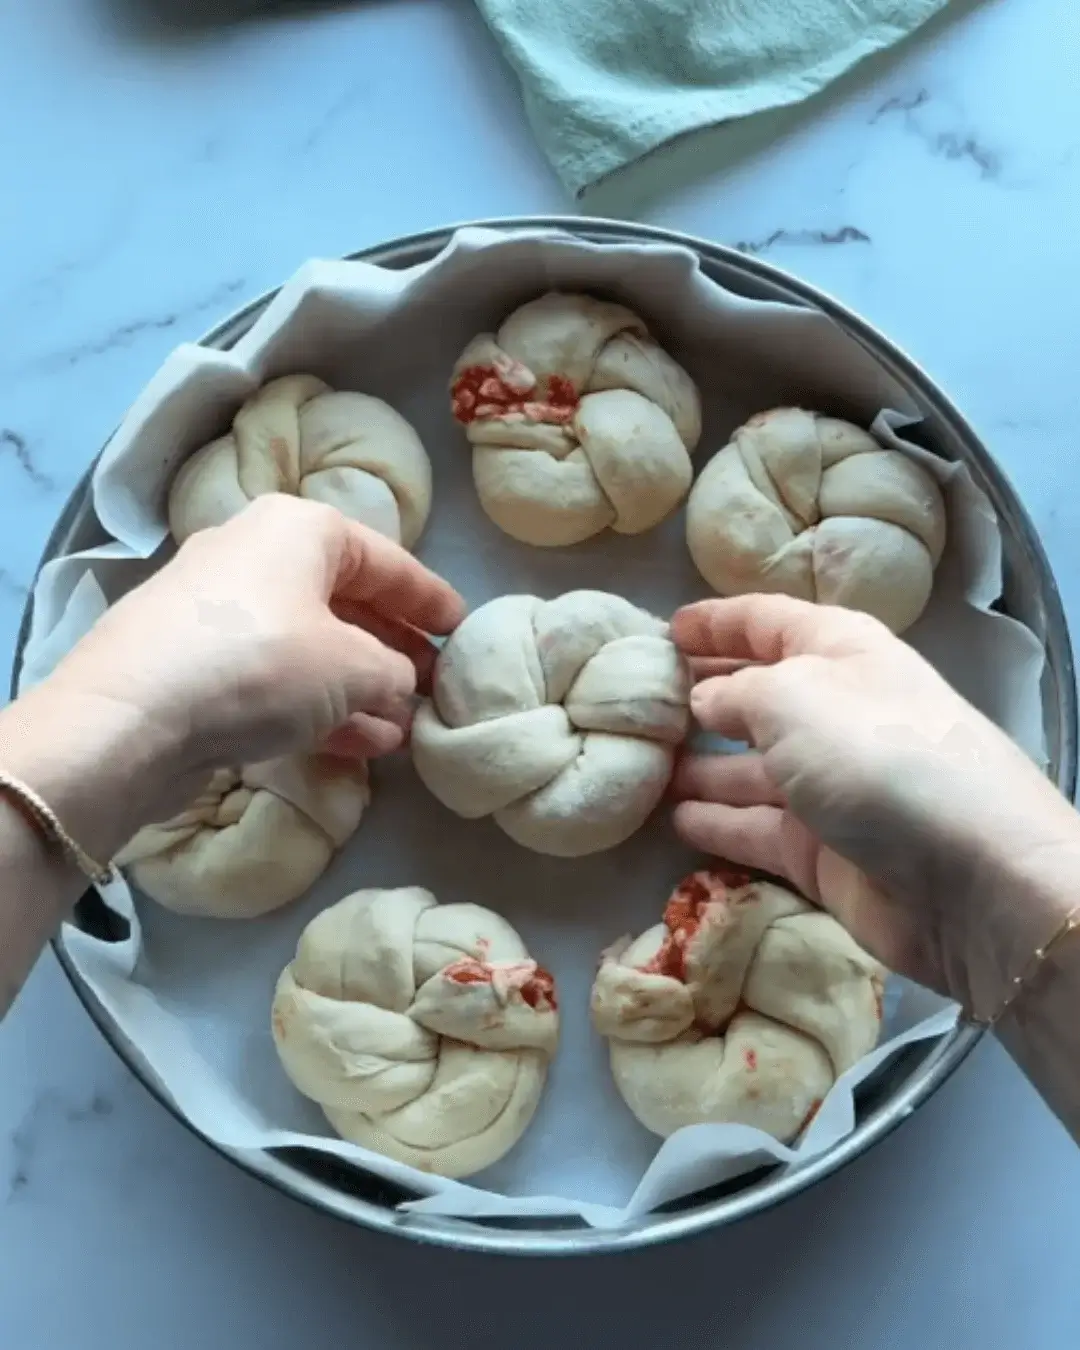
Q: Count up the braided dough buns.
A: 7